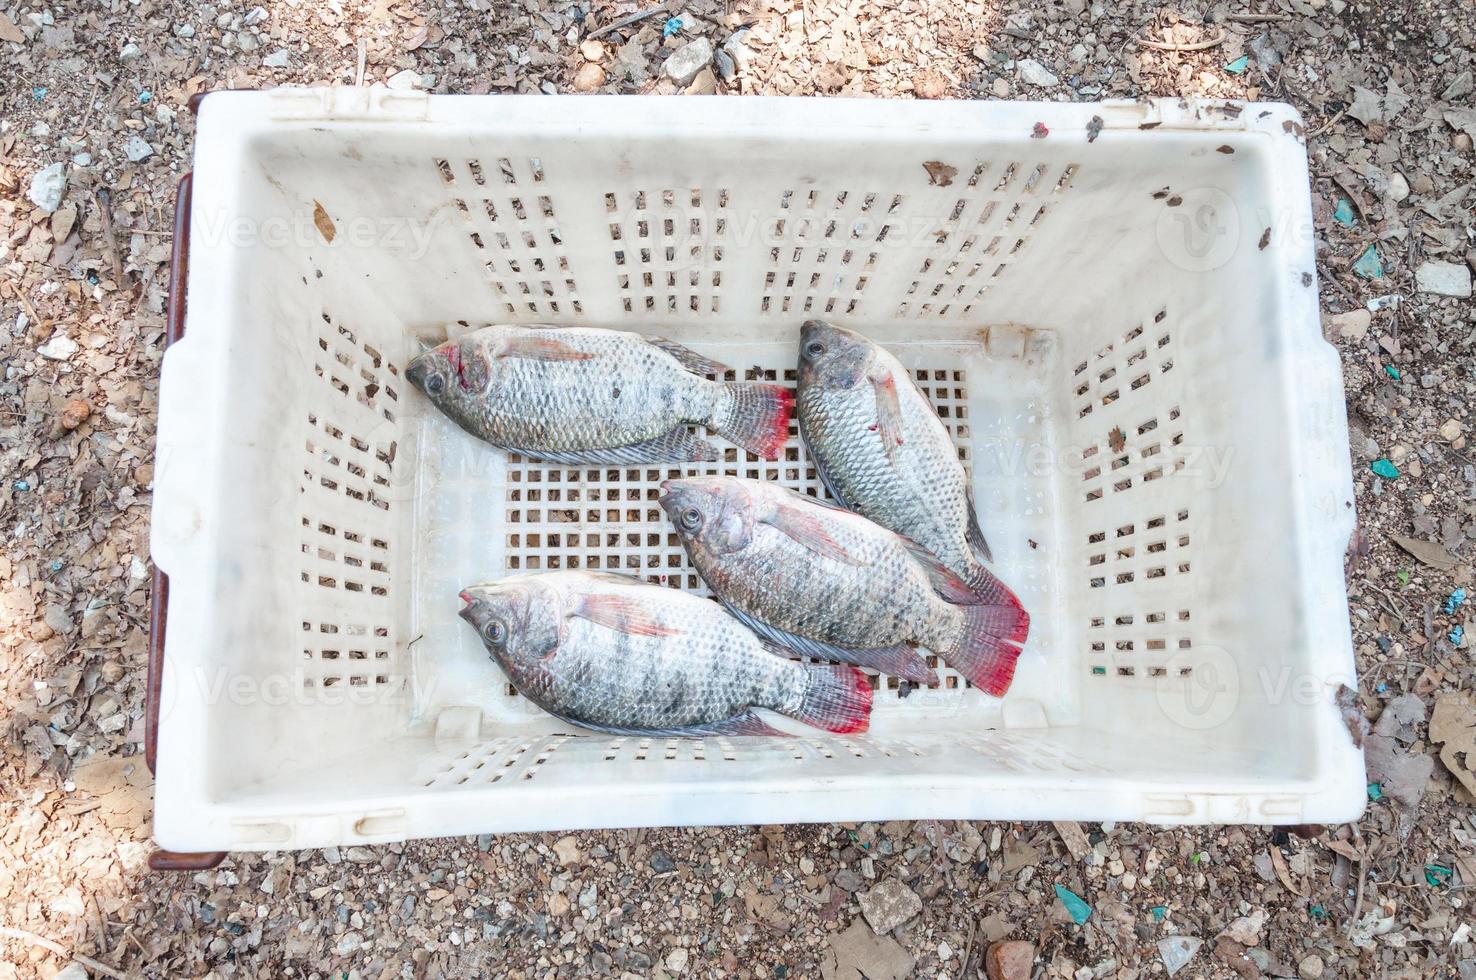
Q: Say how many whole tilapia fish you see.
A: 4